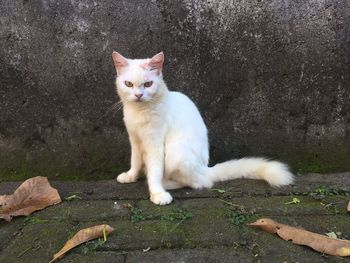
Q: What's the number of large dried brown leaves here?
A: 3